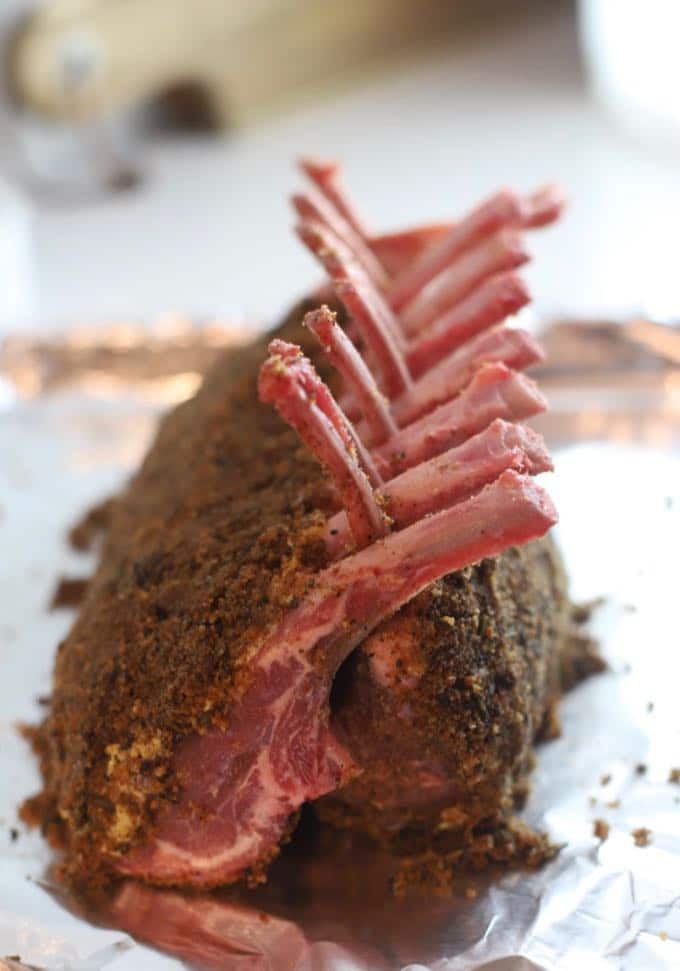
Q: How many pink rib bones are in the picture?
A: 15